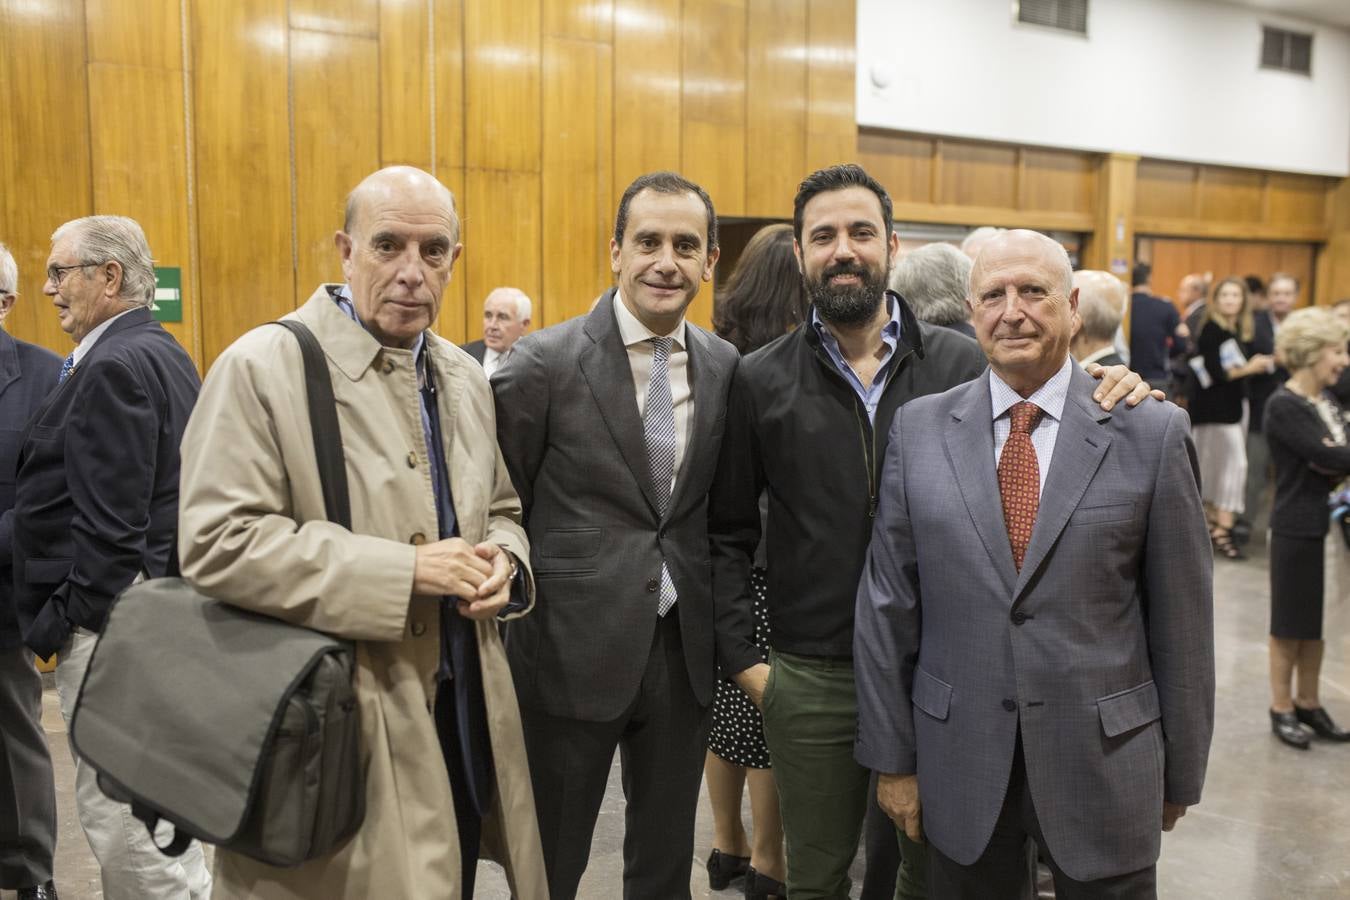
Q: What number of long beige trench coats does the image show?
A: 1